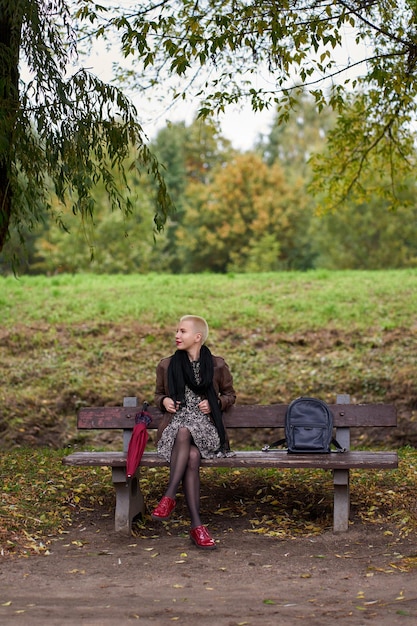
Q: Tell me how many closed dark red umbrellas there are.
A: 1